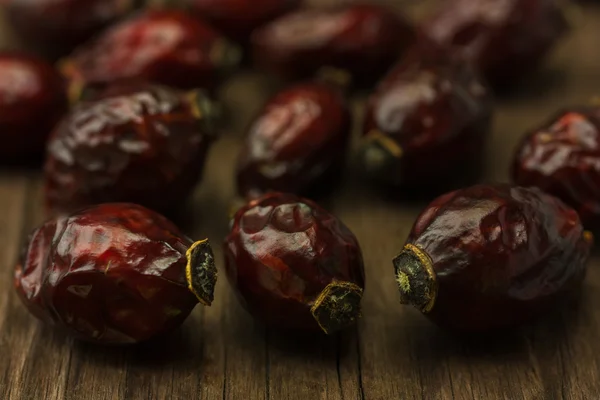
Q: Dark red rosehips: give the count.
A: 13